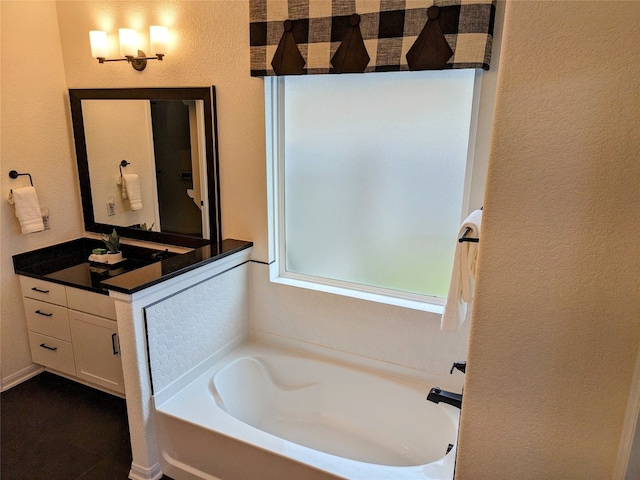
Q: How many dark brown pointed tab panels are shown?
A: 3